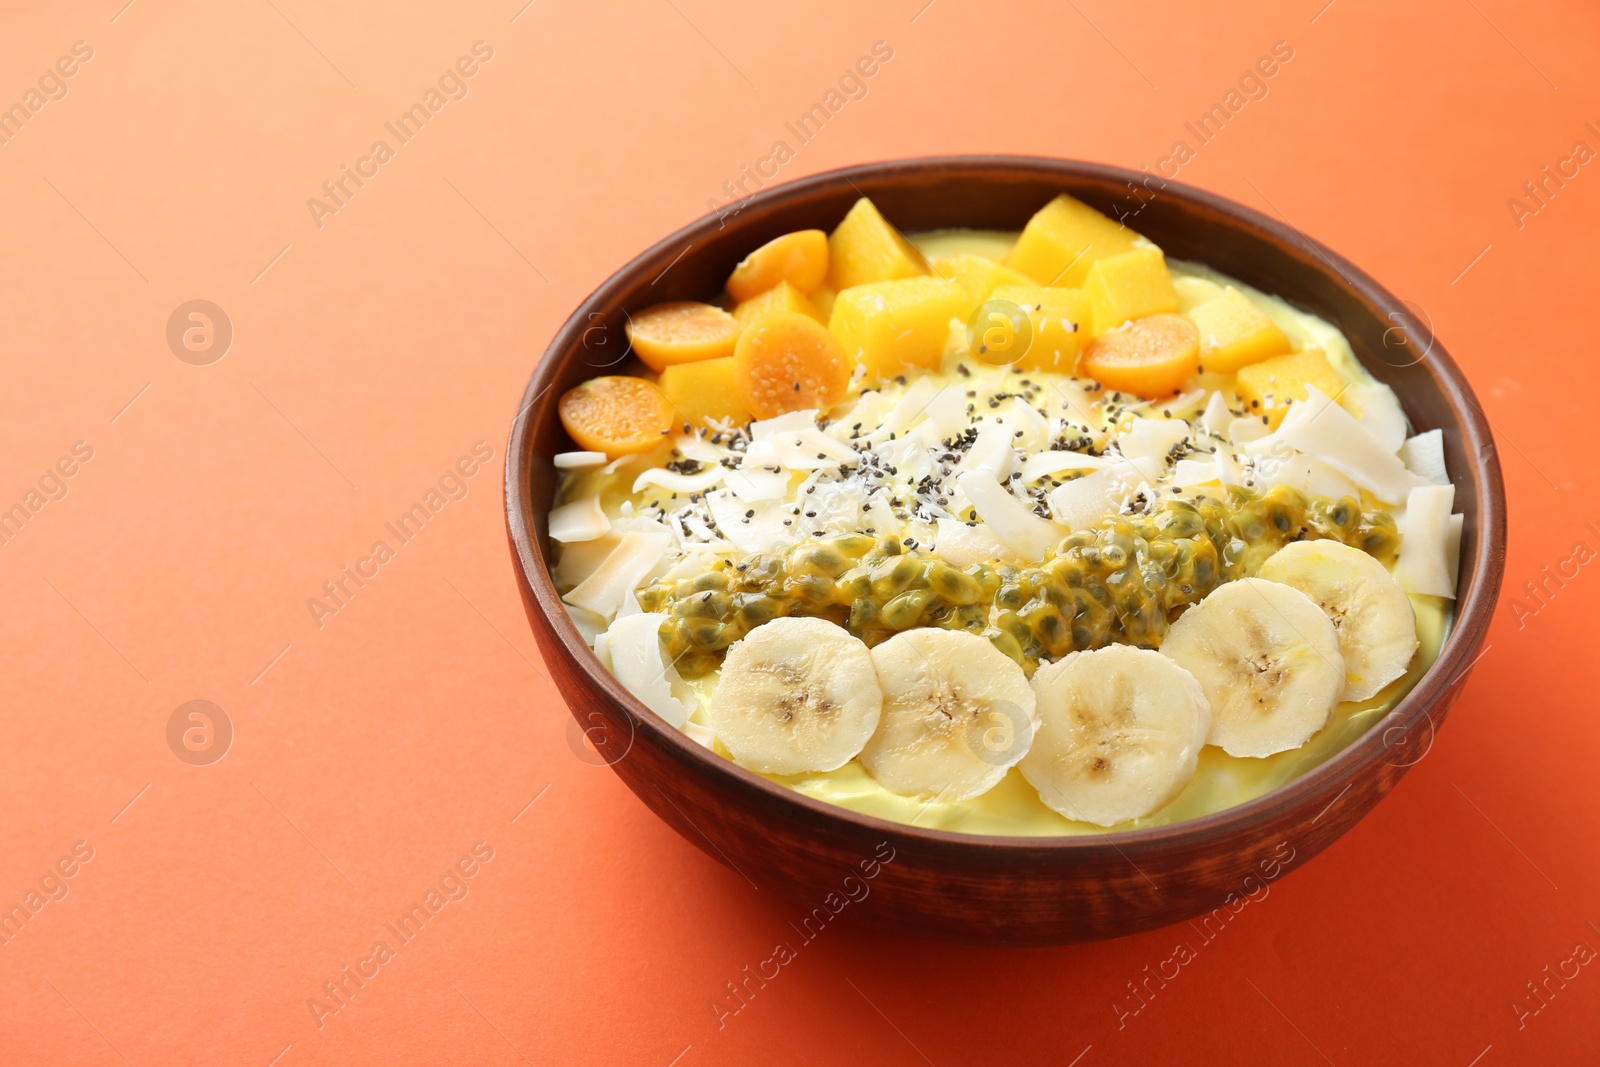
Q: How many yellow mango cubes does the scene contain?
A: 10